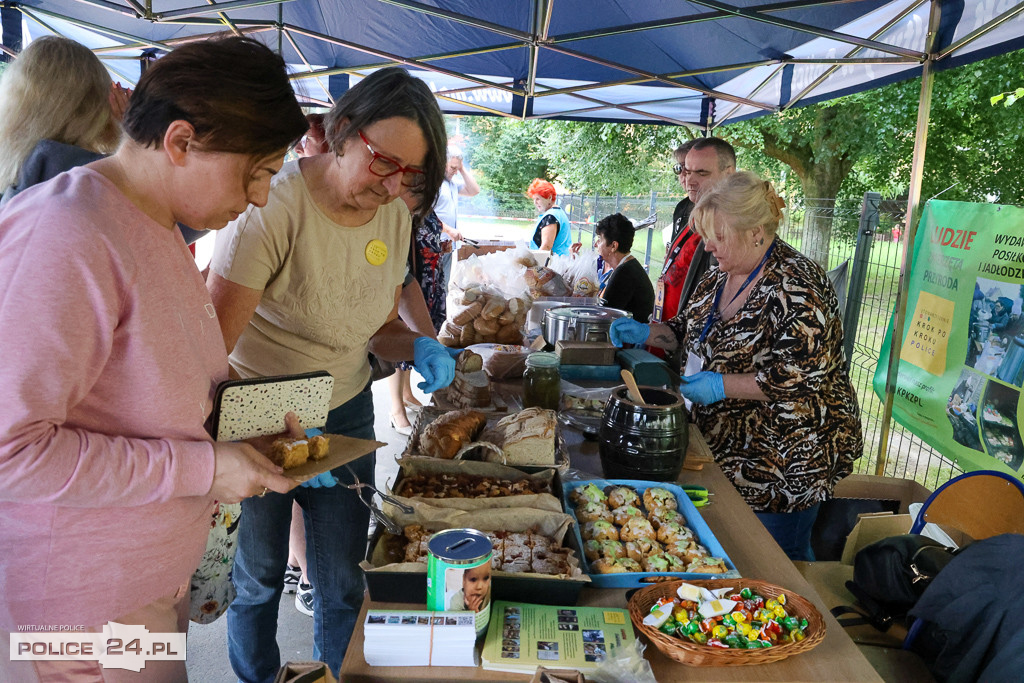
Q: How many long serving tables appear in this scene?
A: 1